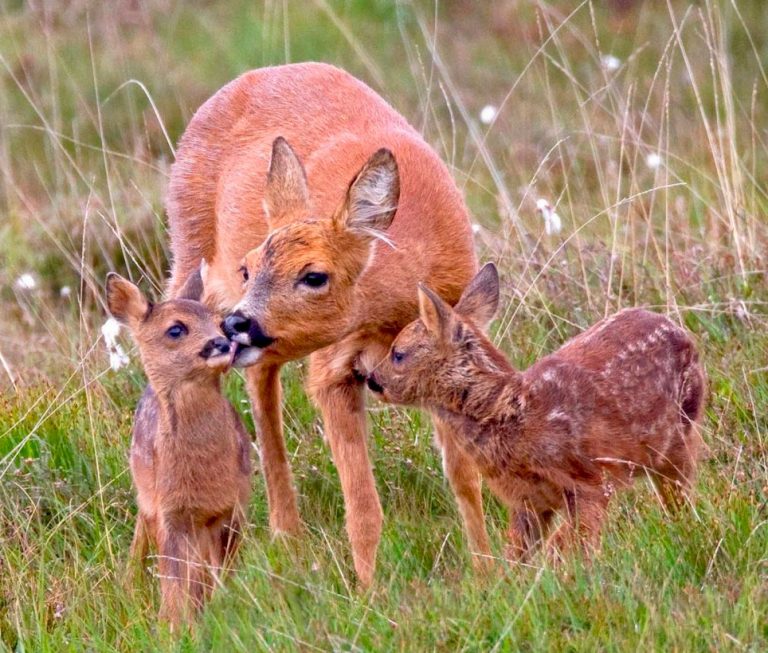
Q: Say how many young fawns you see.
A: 2